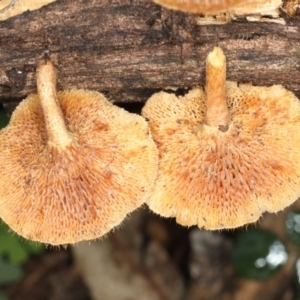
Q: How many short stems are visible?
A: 2